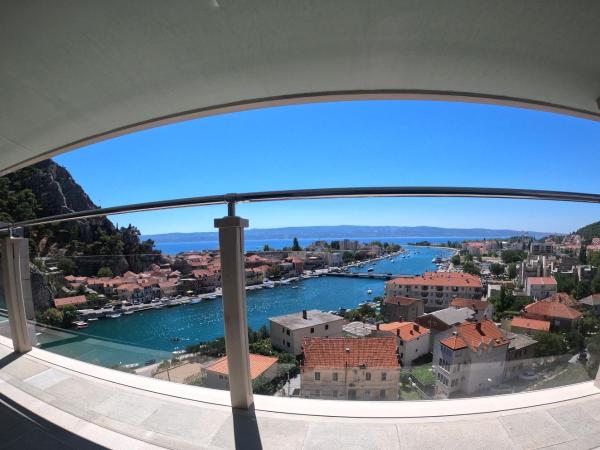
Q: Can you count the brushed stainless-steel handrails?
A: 1